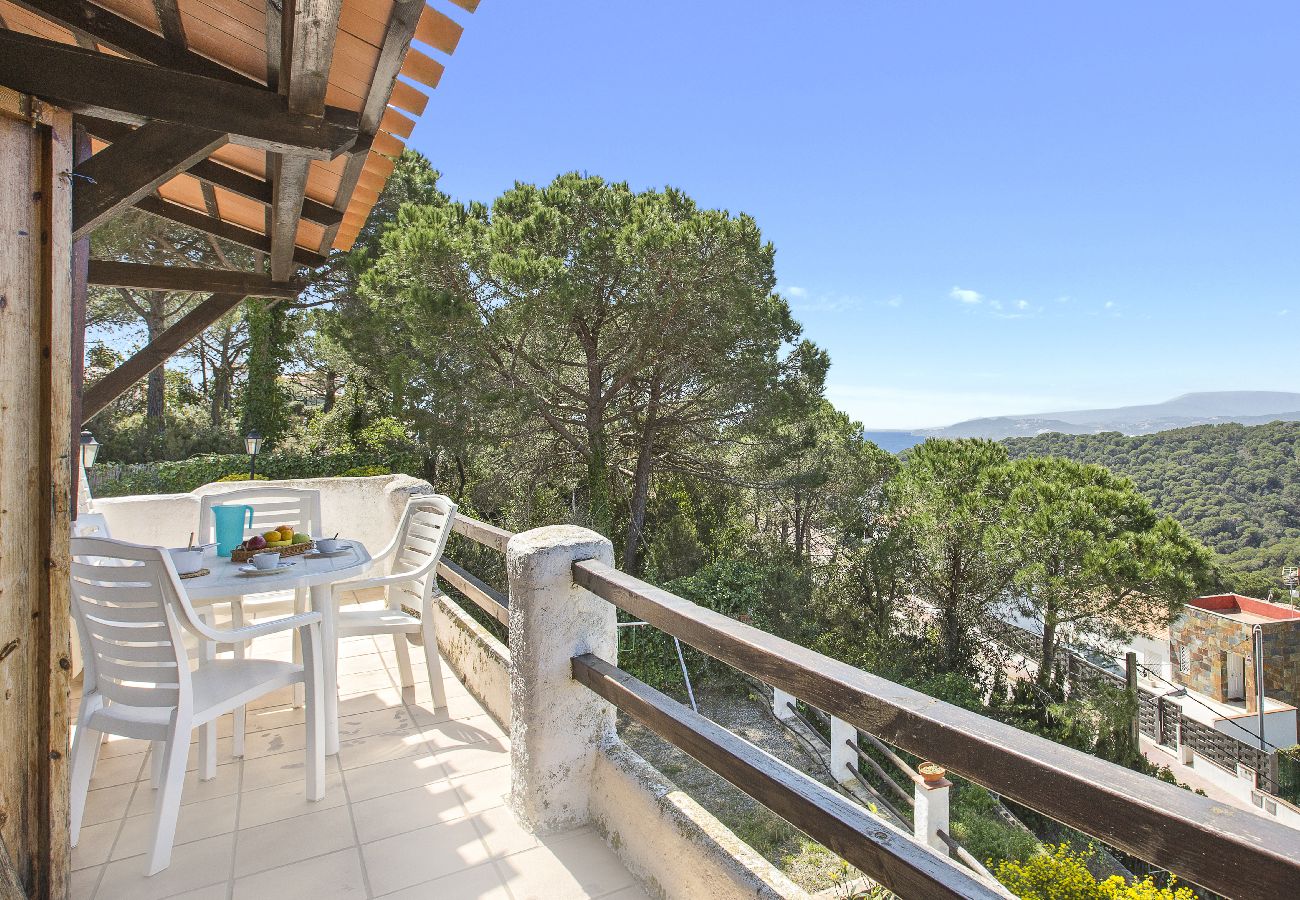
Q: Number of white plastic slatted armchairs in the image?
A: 4